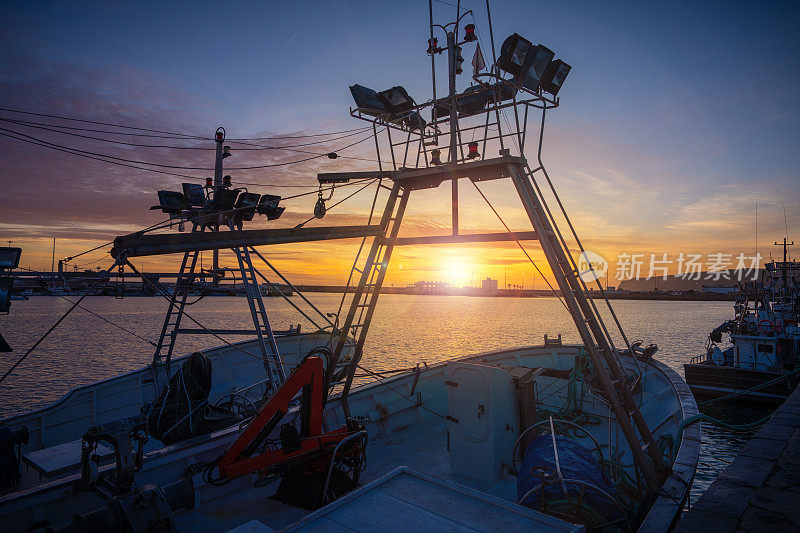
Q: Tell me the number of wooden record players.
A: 0